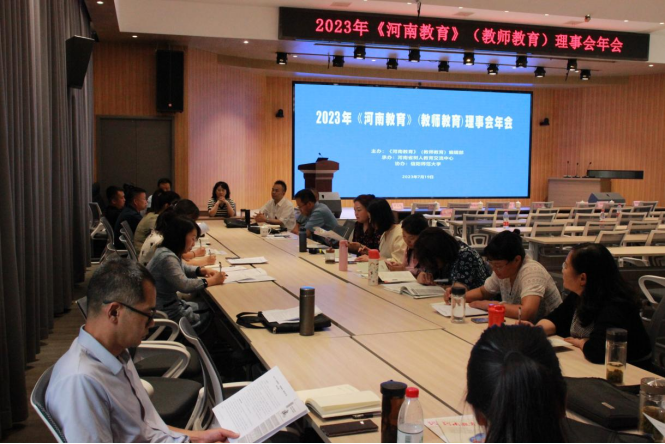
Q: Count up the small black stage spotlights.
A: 12